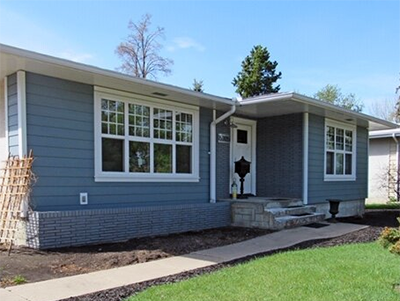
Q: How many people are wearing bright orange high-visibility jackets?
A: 0